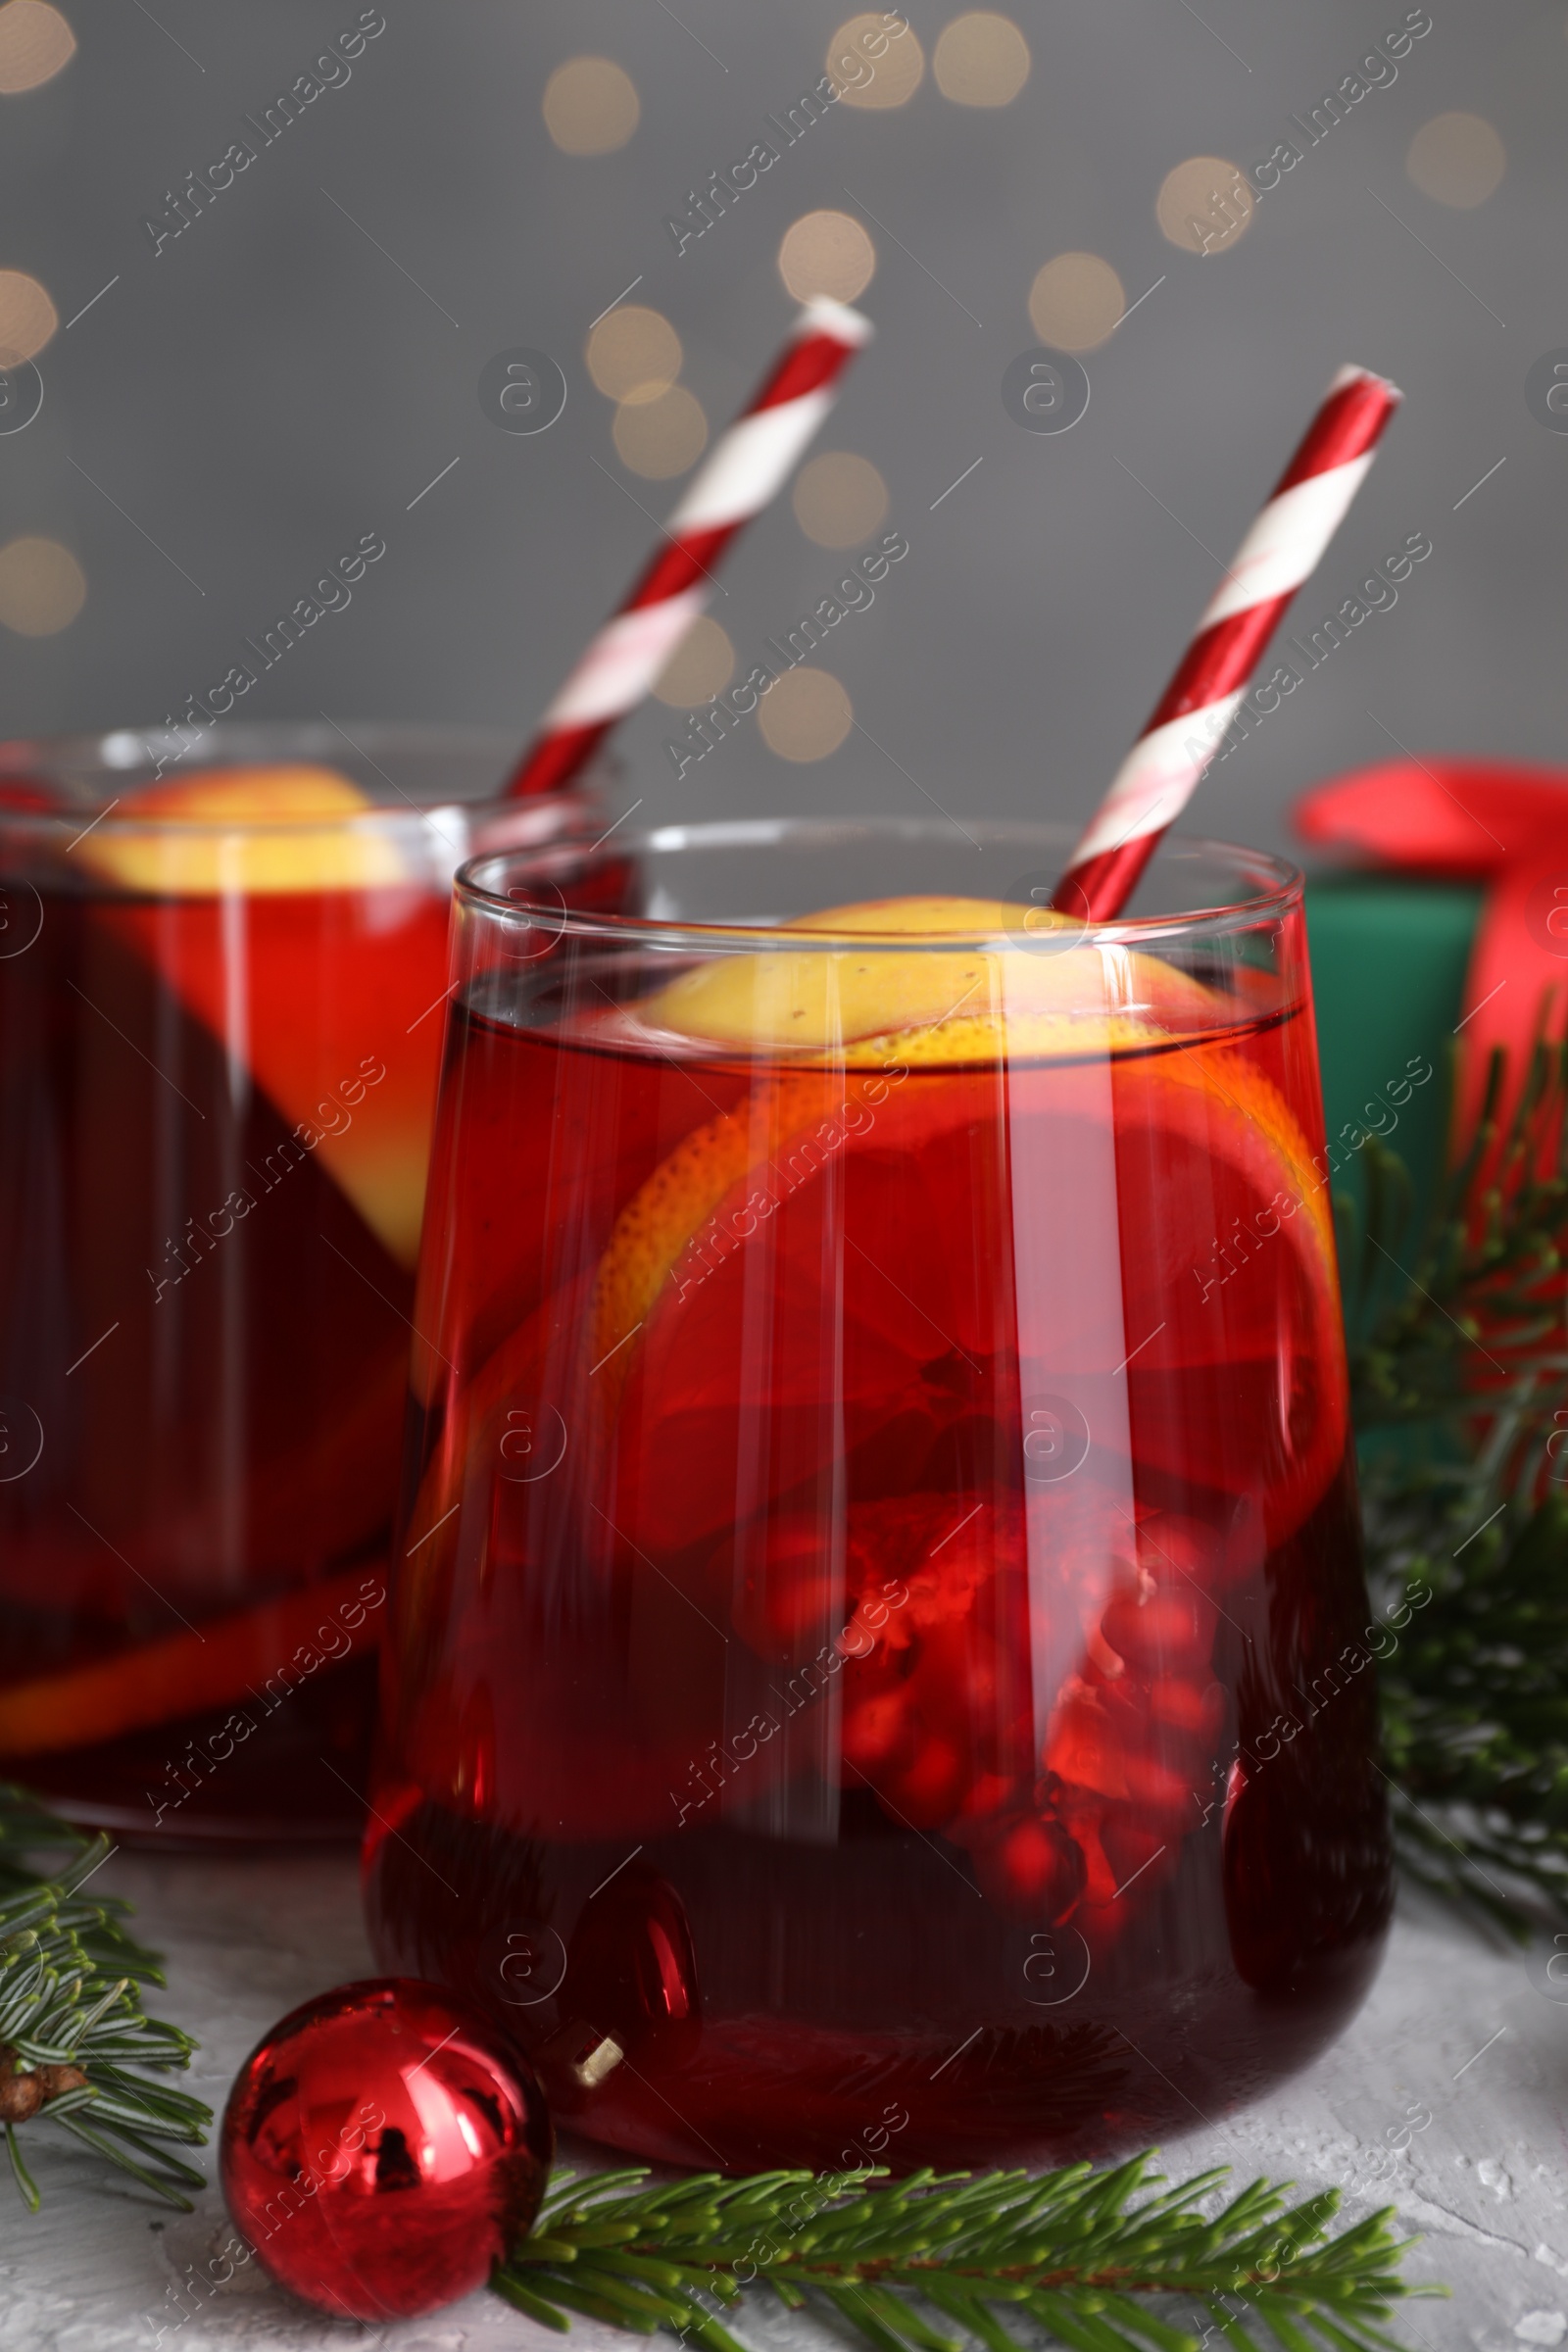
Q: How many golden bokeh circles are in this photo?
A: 15